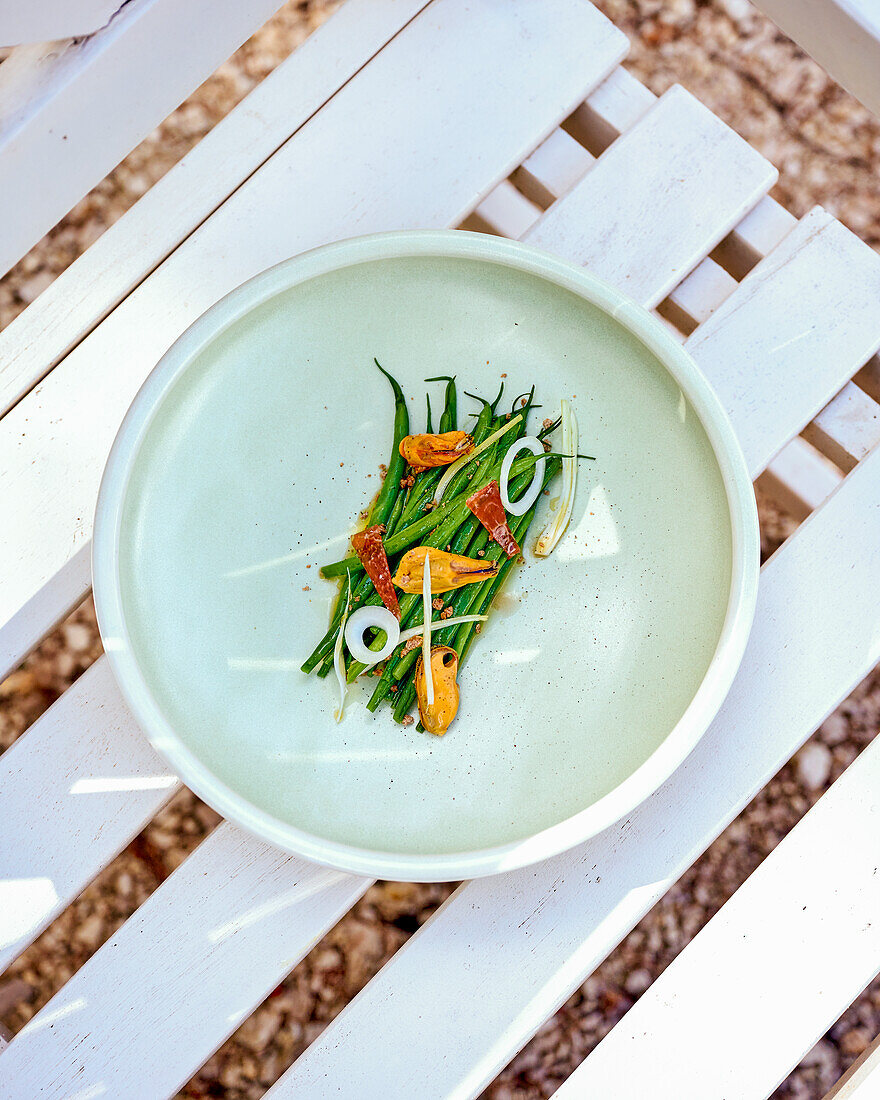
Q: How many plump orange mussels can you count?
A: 3